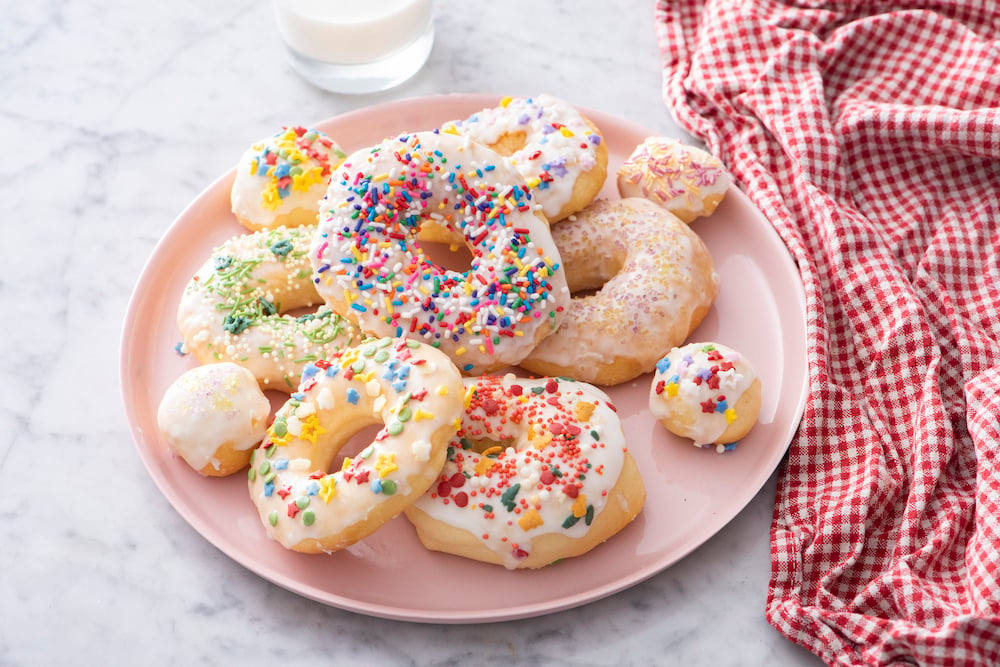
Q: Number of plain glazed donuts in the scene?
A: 0